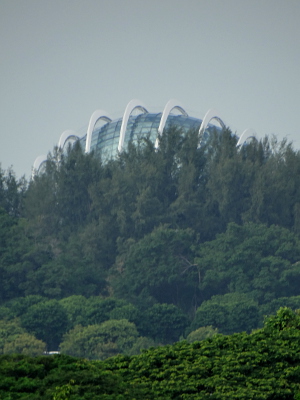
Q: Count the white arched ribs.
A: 7